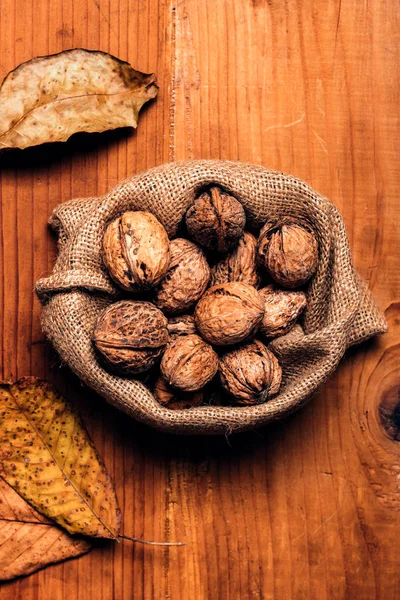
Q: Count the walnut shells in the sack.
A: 12